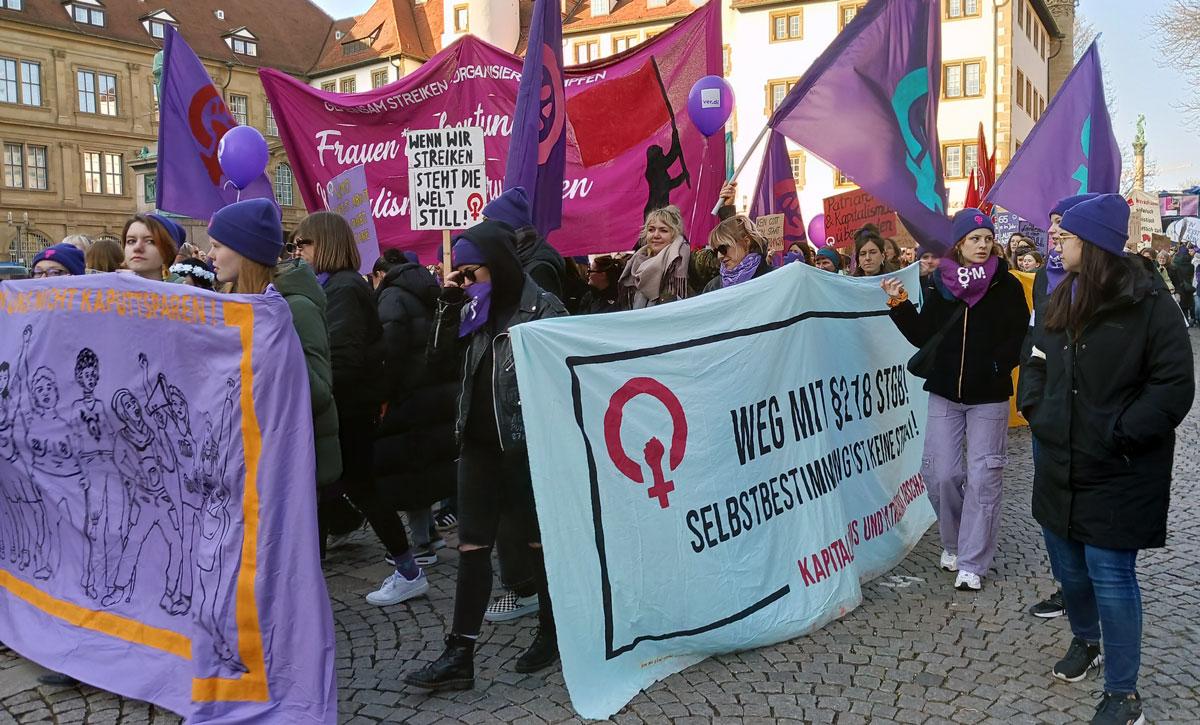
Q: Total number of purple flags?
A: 5